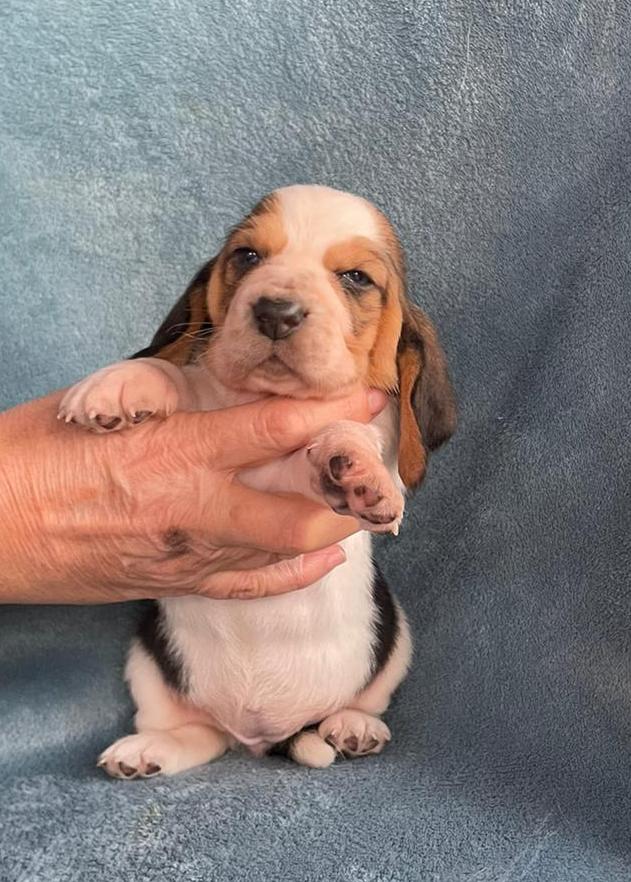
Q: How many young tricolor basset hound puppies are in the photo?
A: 1